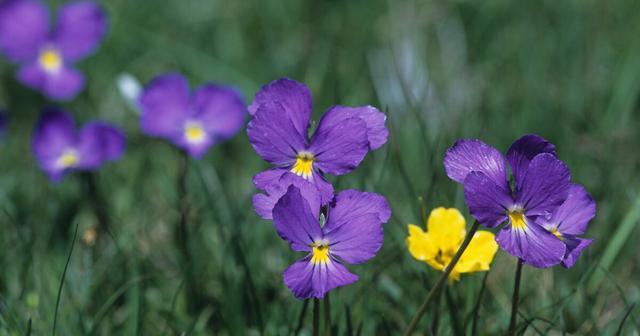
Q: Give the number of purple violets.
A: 7